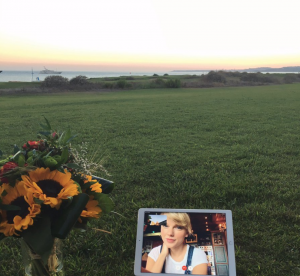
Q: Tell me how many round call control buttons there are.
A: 3